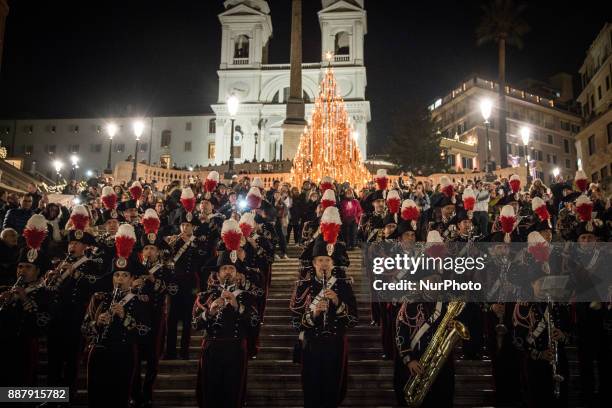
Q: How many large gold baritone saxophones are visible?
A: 1